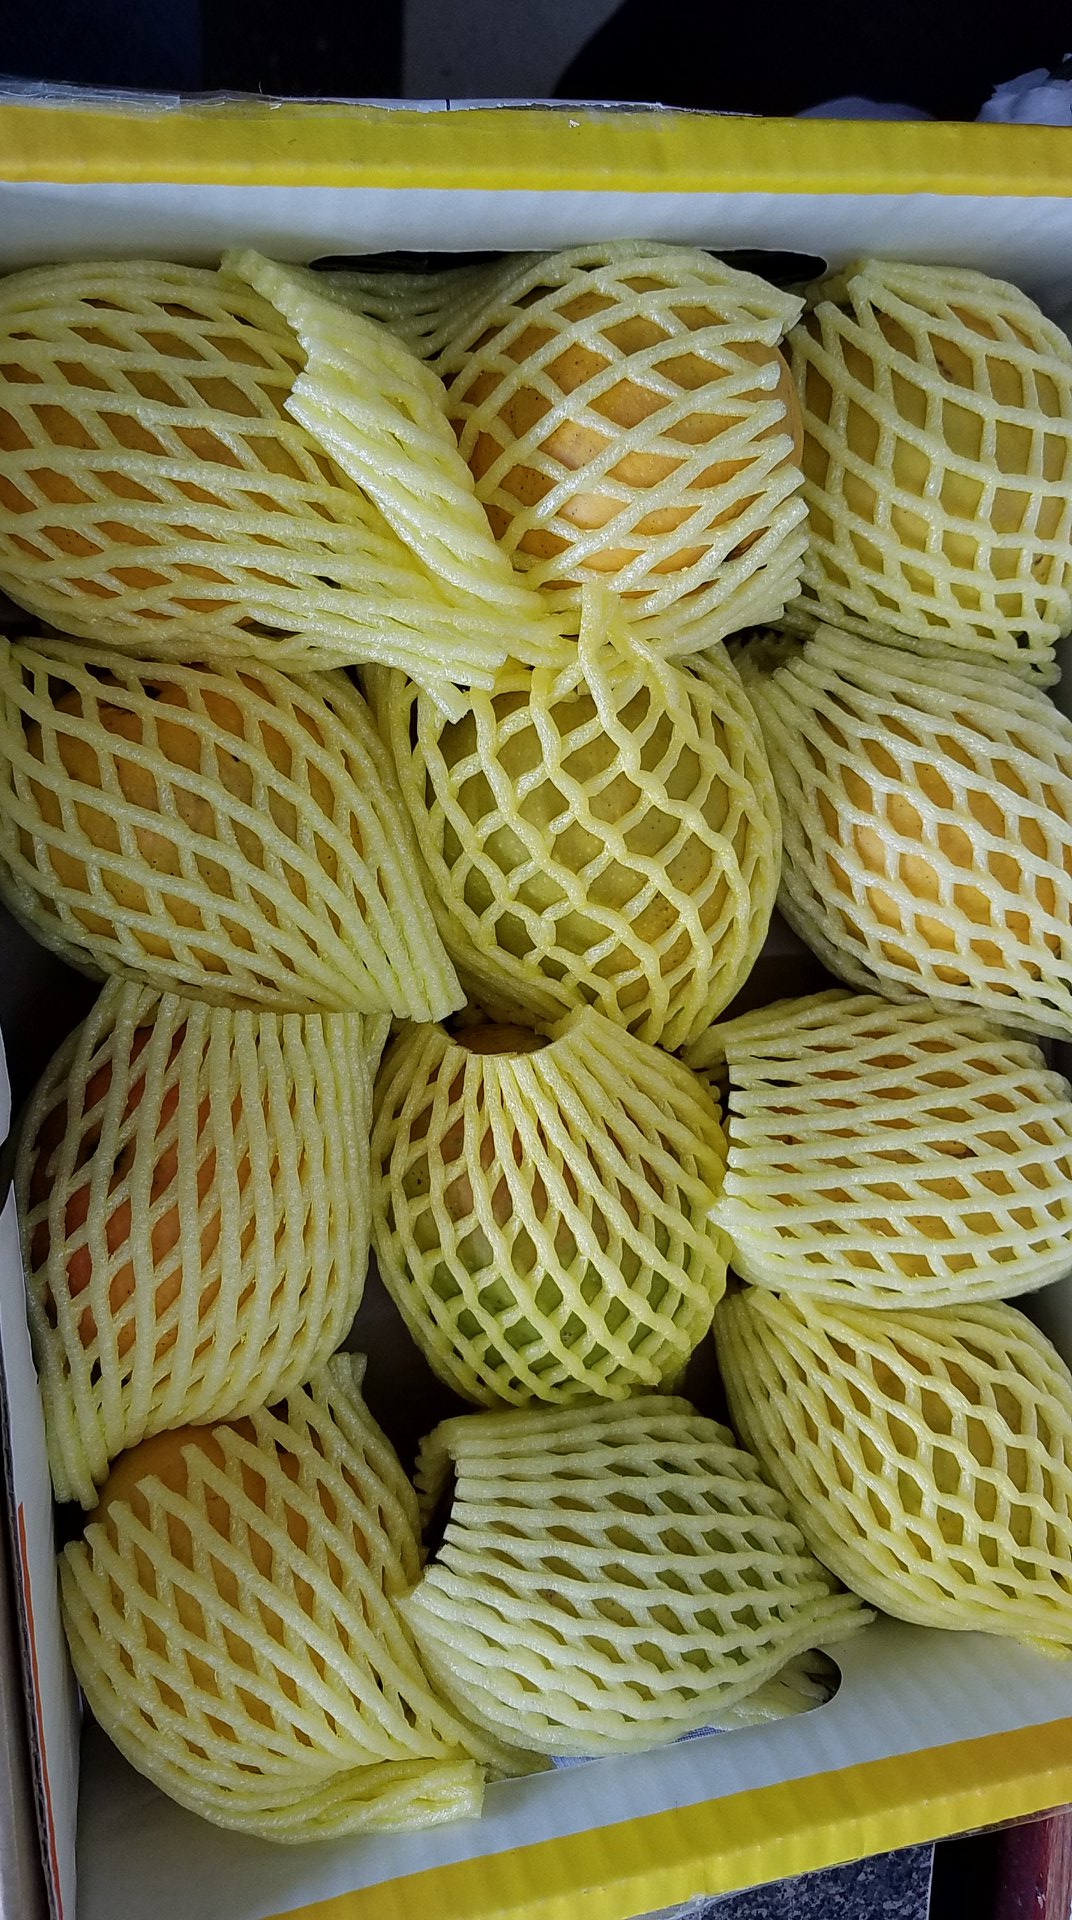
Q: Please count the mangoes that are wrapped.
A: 12